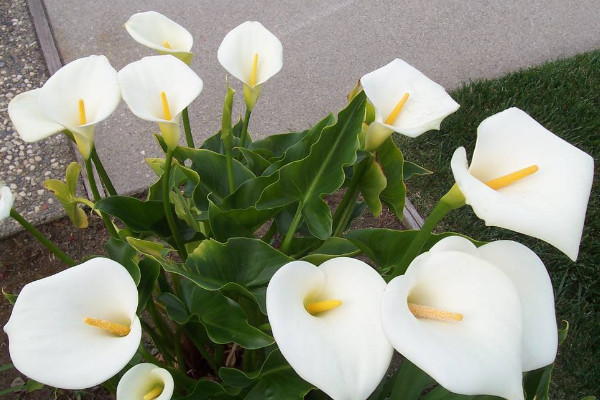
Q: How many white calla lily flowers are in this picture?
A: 13